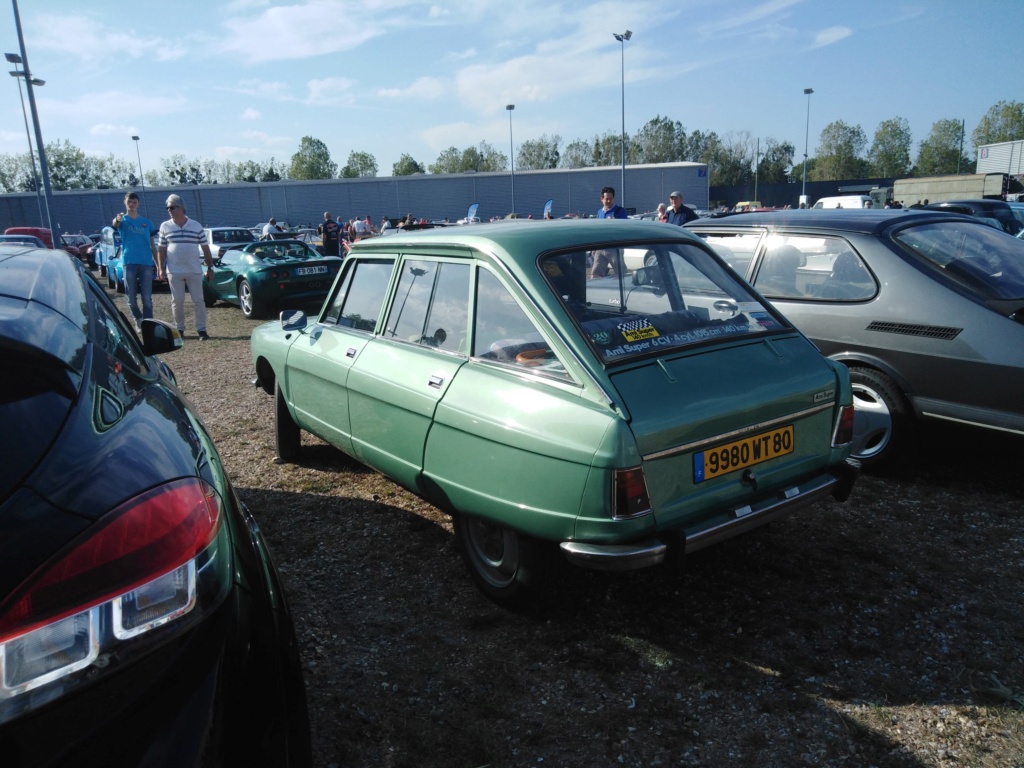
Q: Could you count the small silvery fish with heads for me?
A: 0